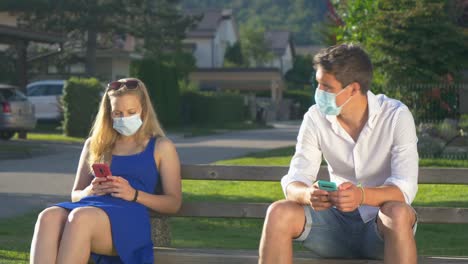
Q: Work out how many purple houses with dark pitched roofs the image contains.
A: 0